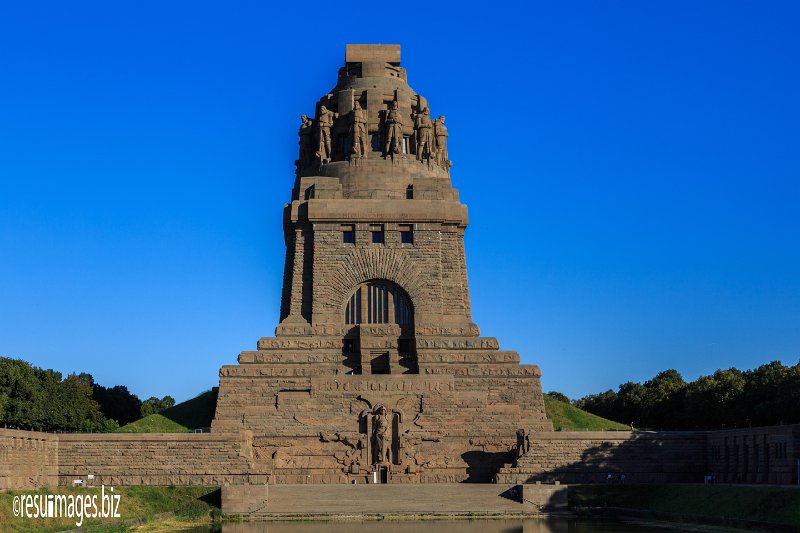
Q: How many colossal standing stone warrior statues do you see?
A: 6